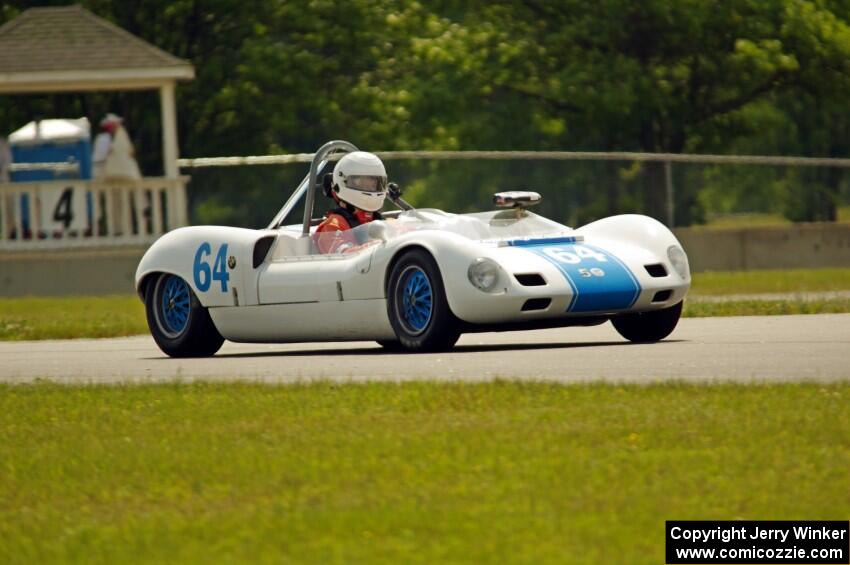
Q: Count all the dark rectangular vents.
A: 4